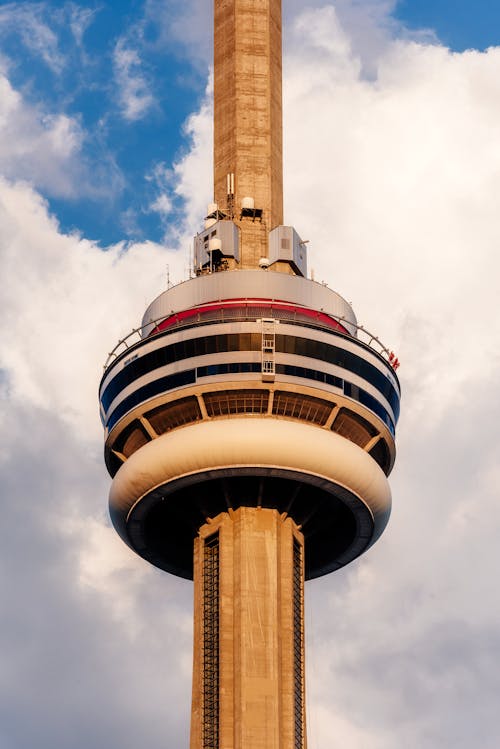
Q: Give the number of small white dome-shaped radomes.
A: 5